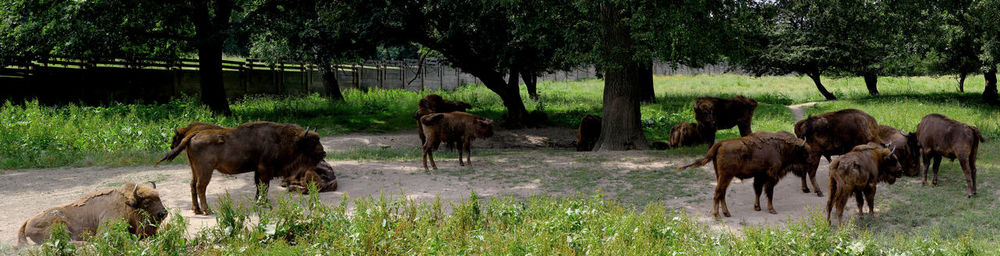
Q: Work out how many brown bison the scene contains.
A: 14